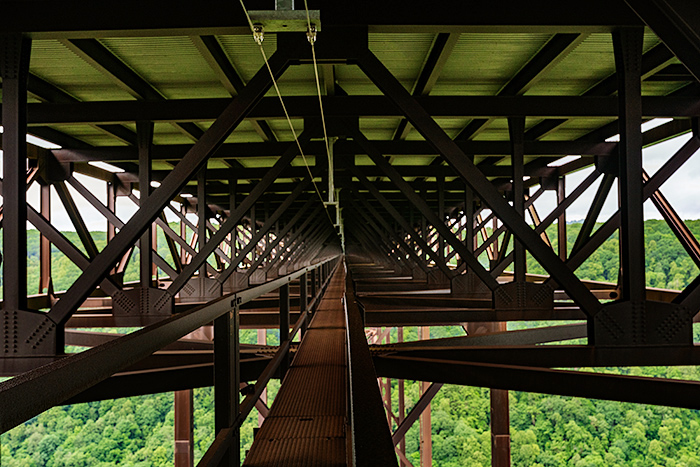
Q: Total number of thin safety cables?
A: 2